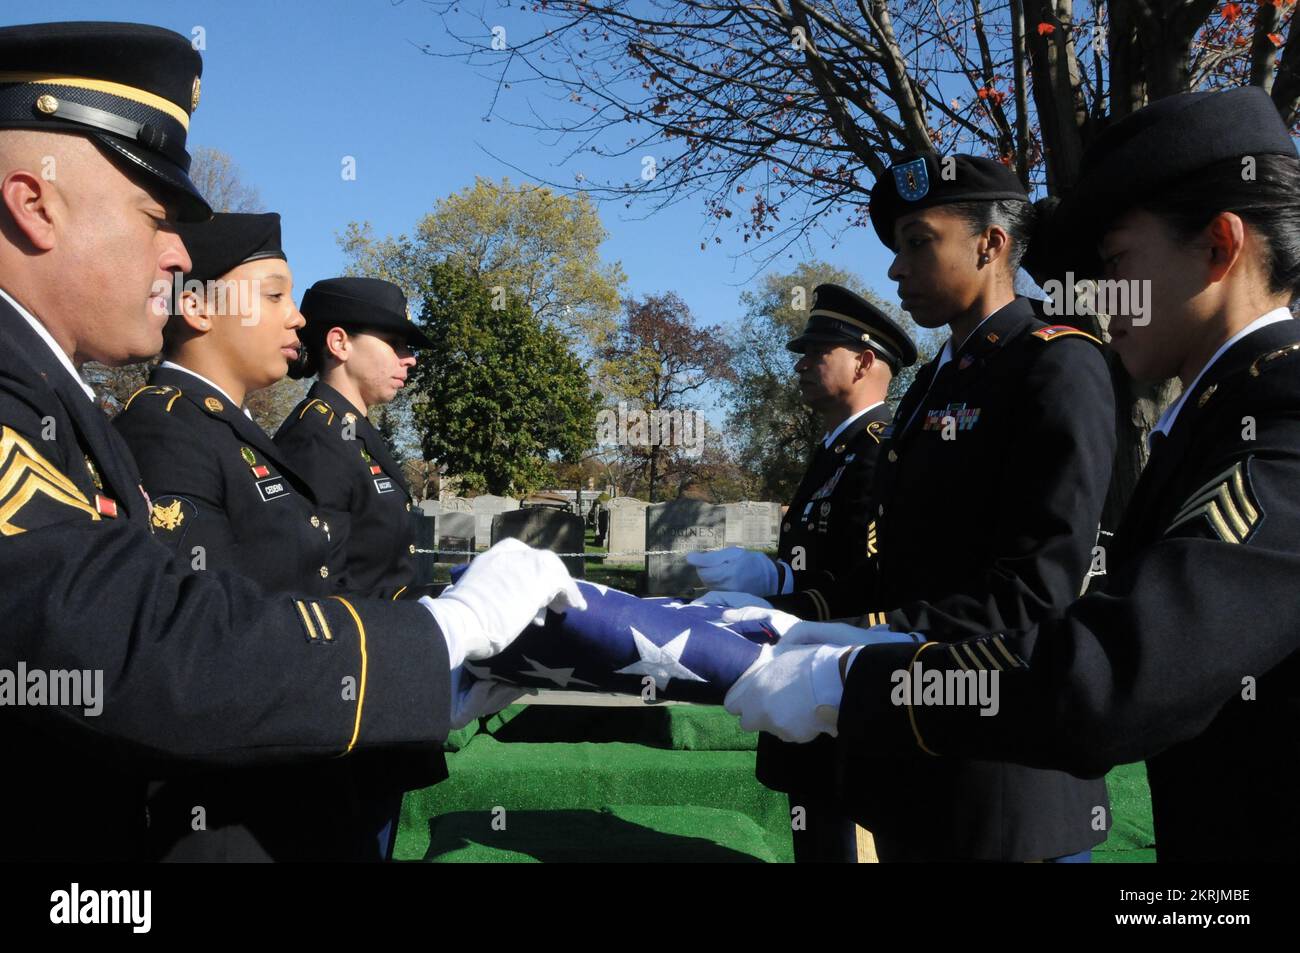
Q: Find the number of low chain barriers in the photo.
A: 1